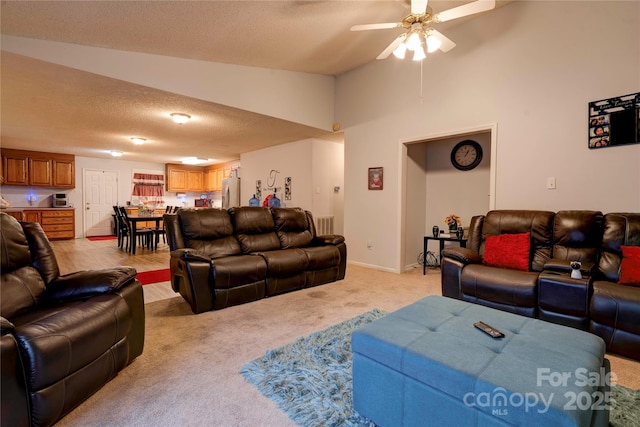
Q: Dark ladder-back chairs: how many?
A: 4